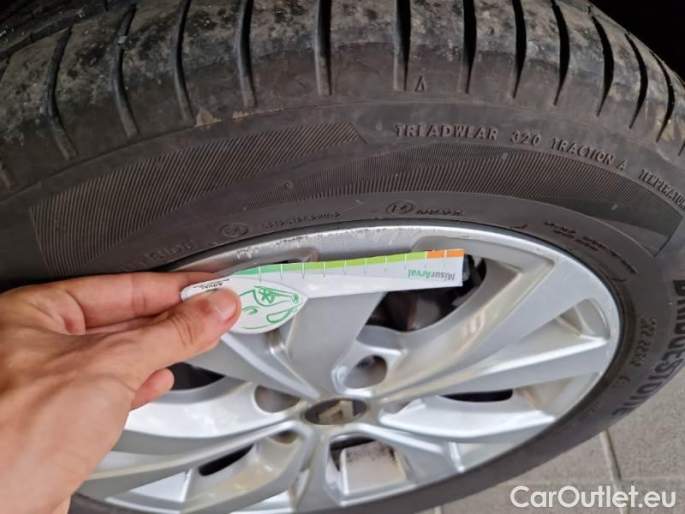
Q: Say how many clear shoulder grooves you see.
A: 12